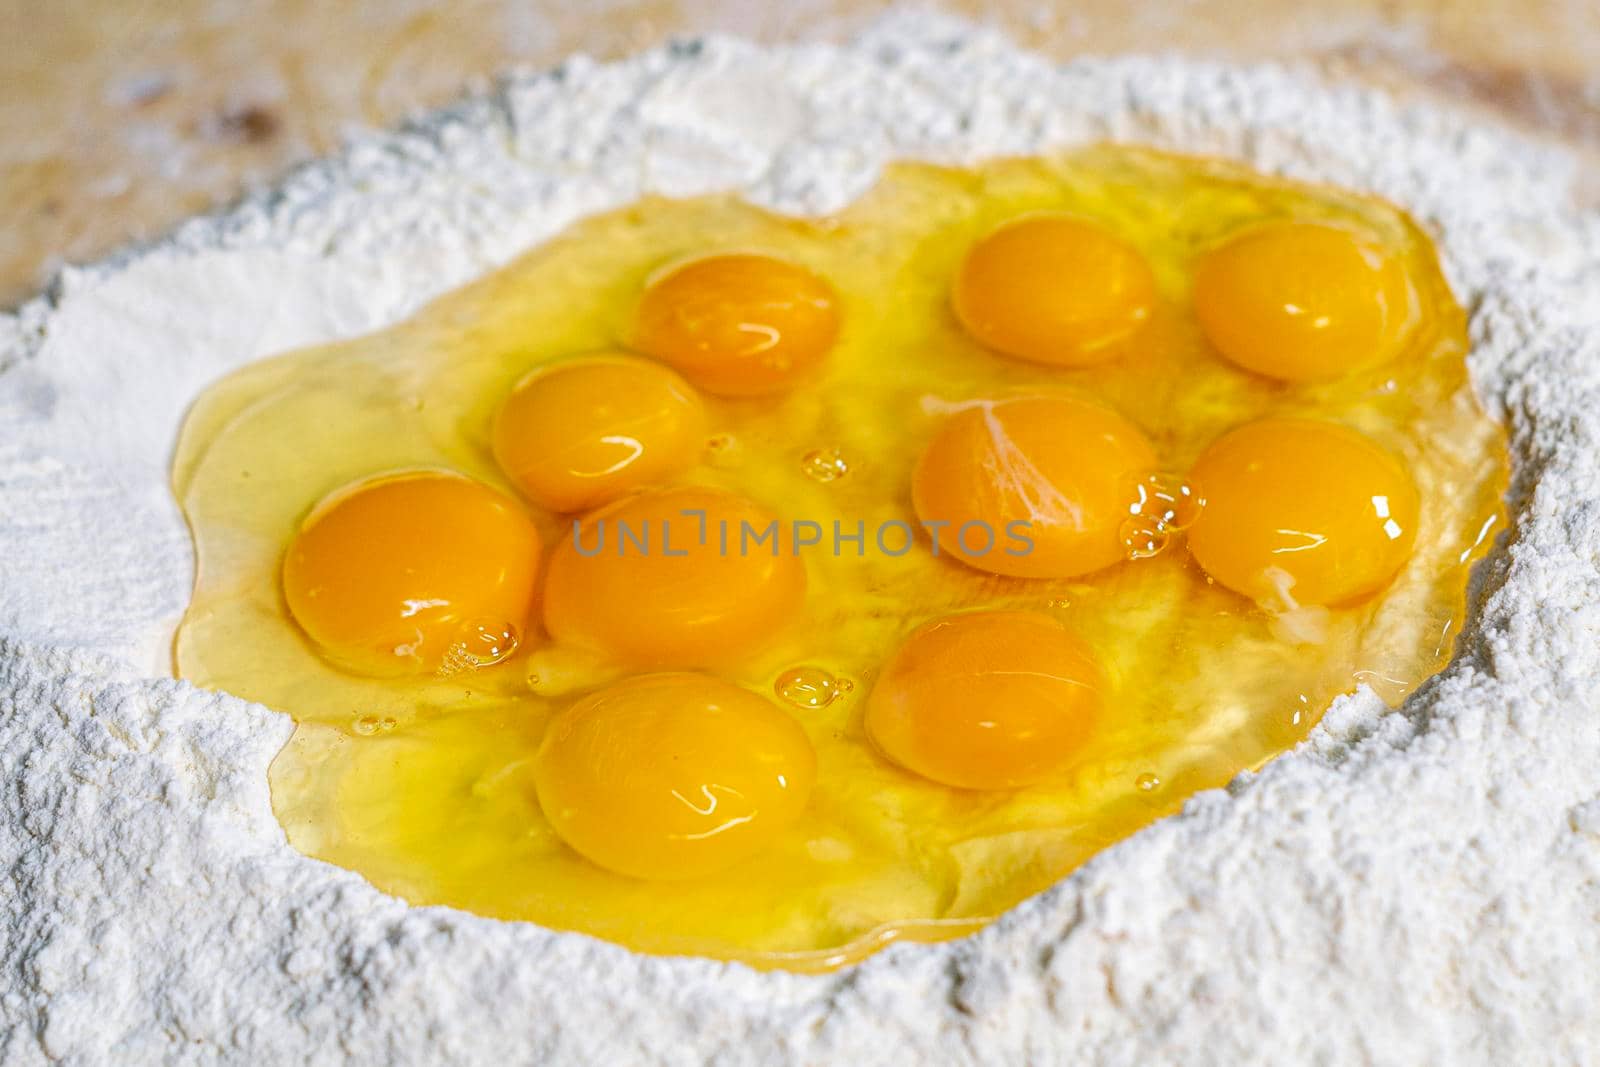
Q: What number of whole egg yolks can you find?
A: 10